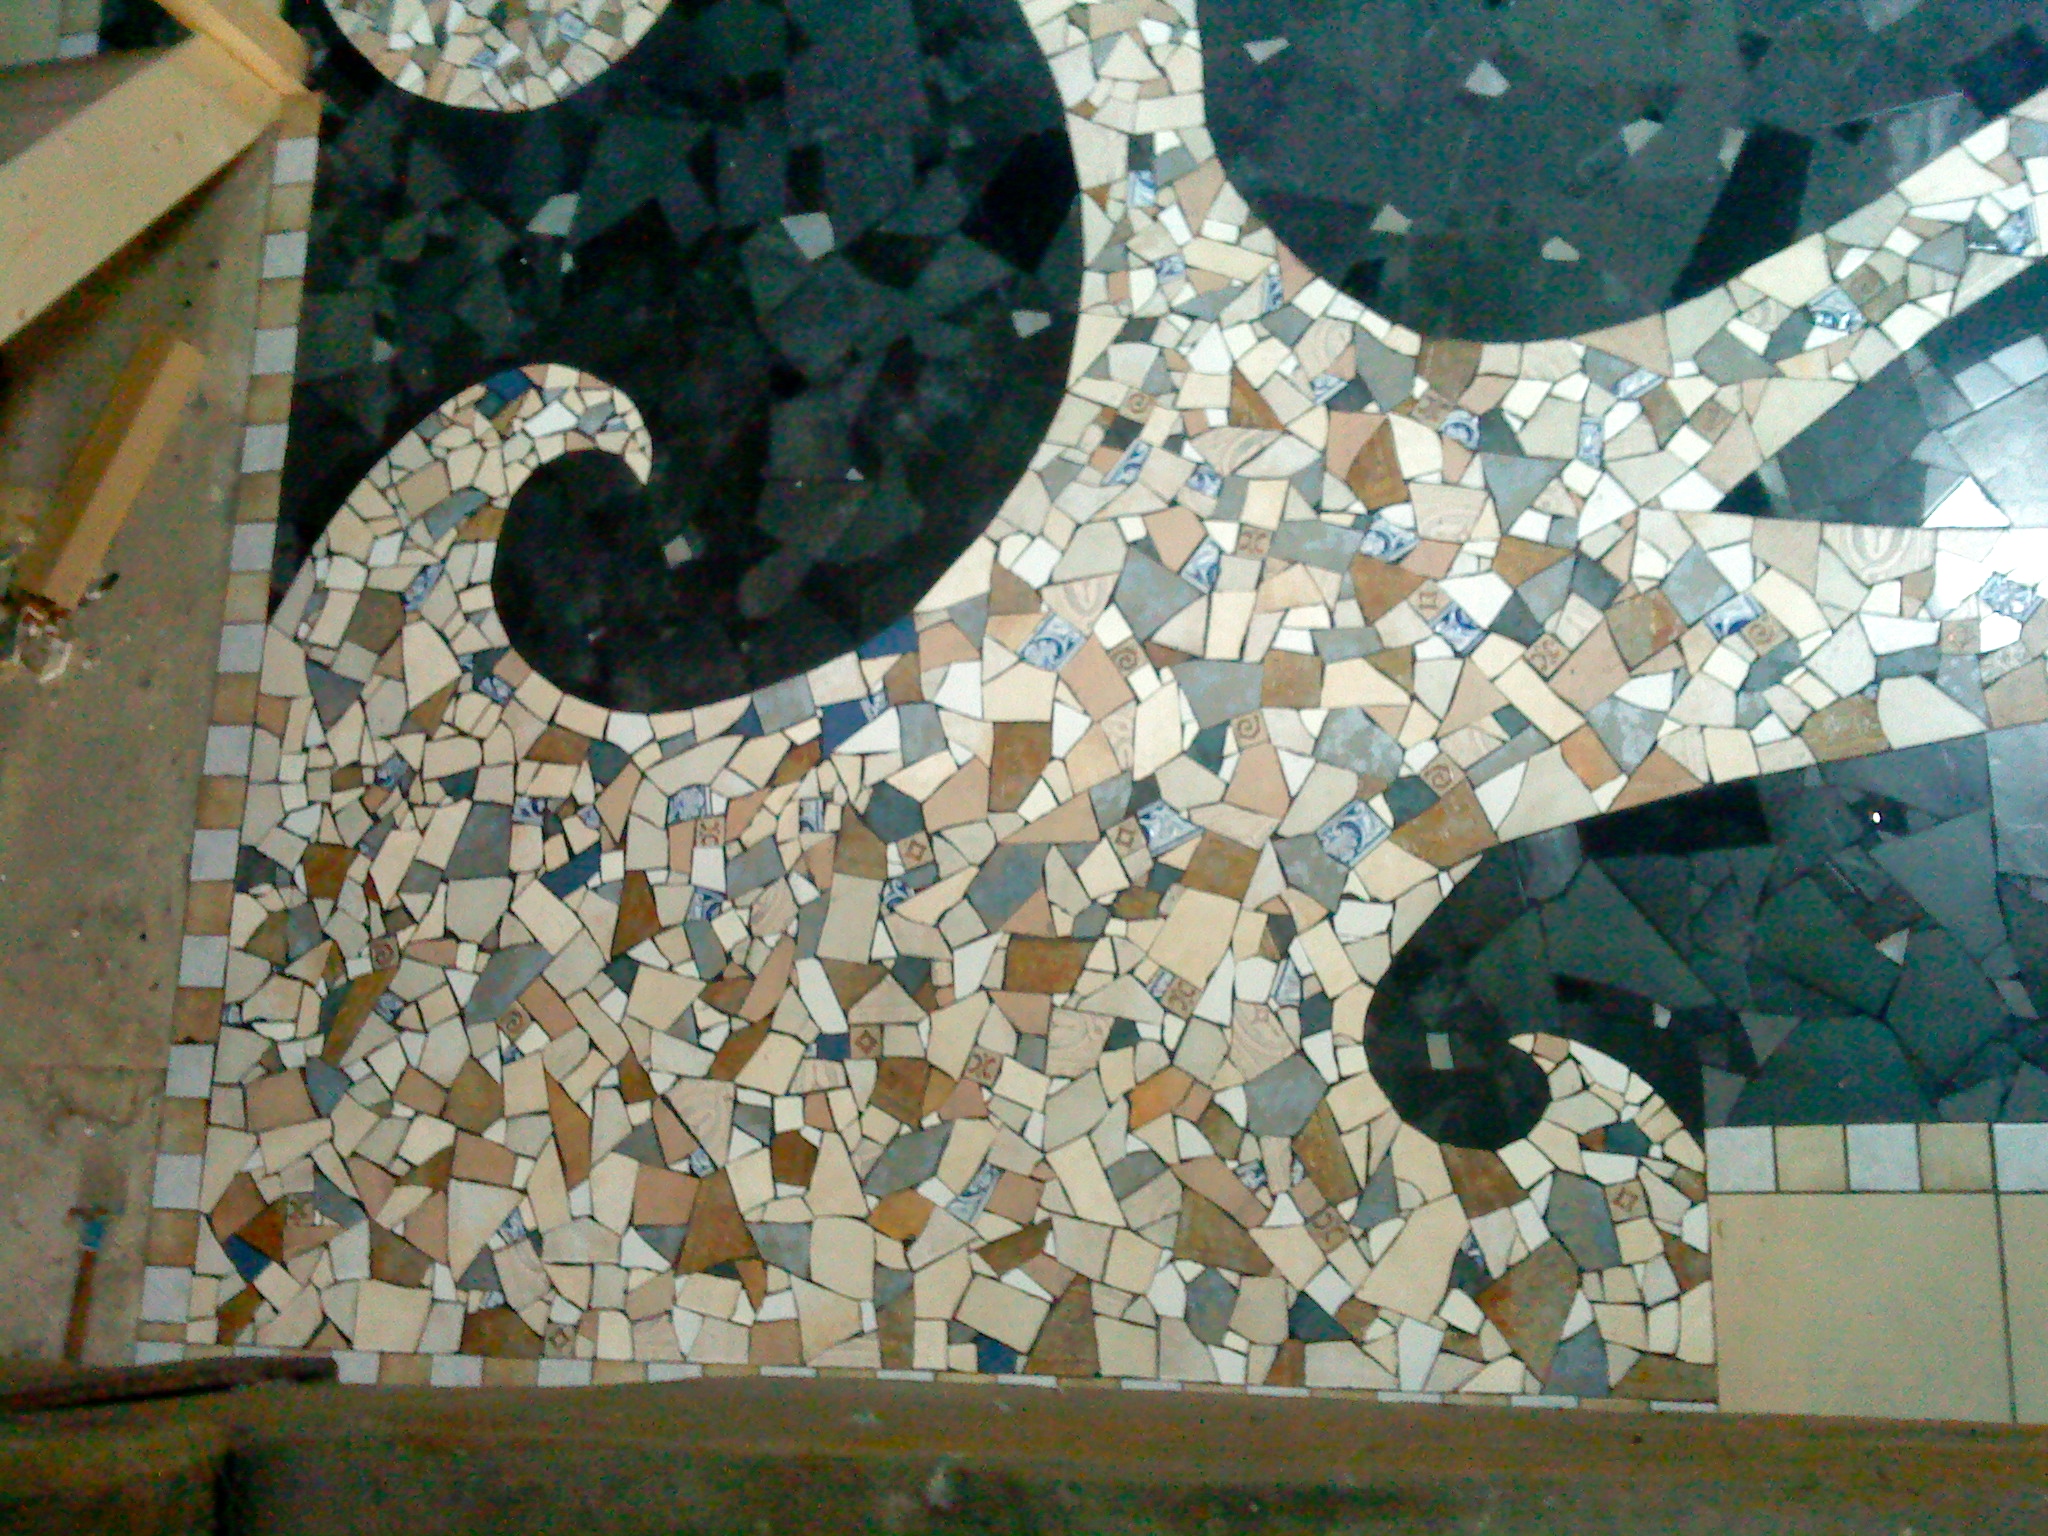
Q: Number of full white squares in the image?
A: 14